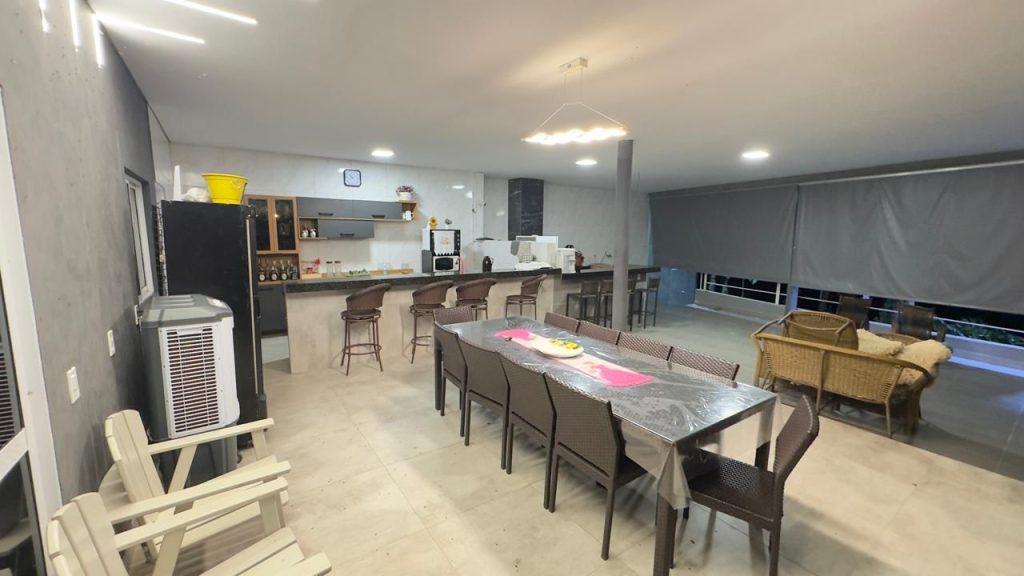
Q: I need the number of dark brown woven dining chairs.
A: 10